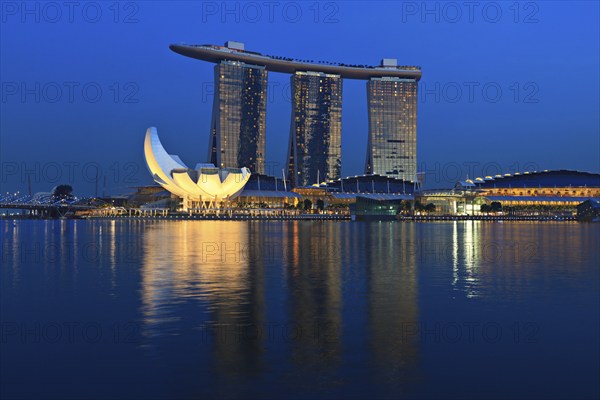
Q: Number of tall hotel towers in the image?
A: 3